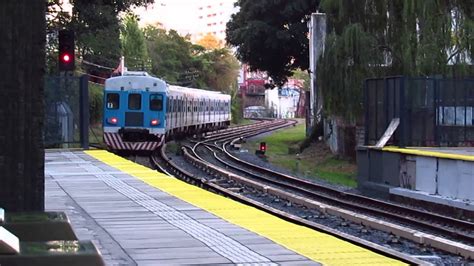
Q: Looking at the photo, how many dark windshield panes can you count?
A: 3